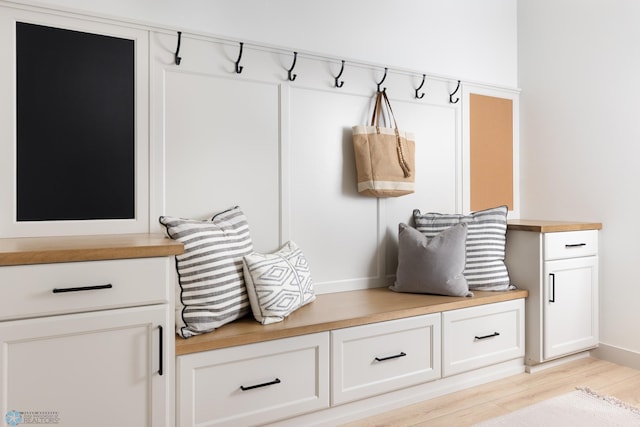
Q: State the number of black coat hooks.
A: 7